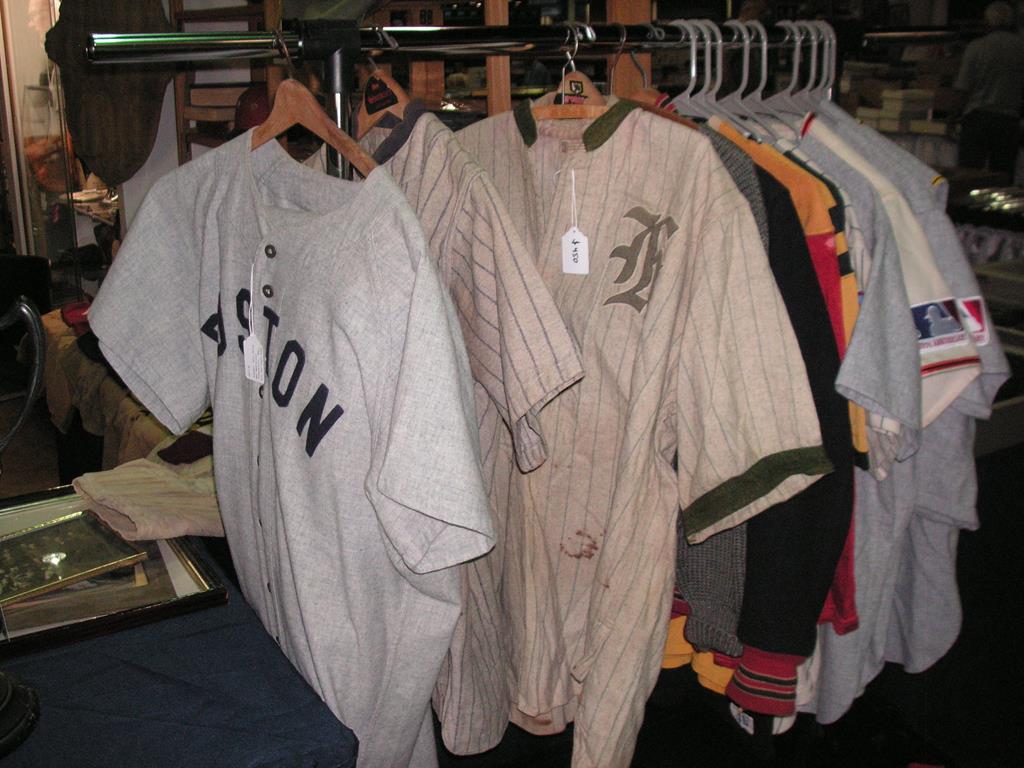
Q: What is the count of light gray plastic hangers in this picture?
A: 9